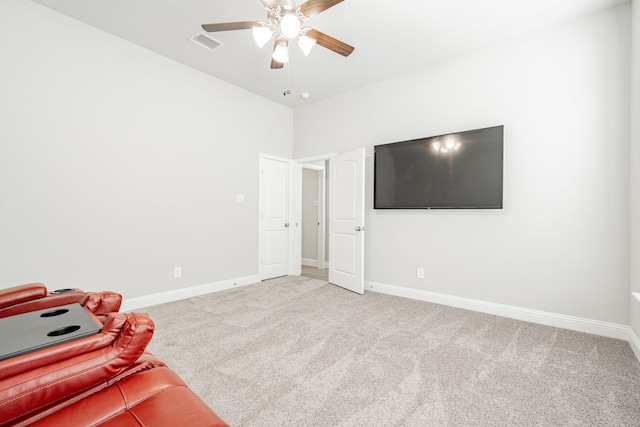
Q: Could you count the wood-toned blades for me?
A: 5